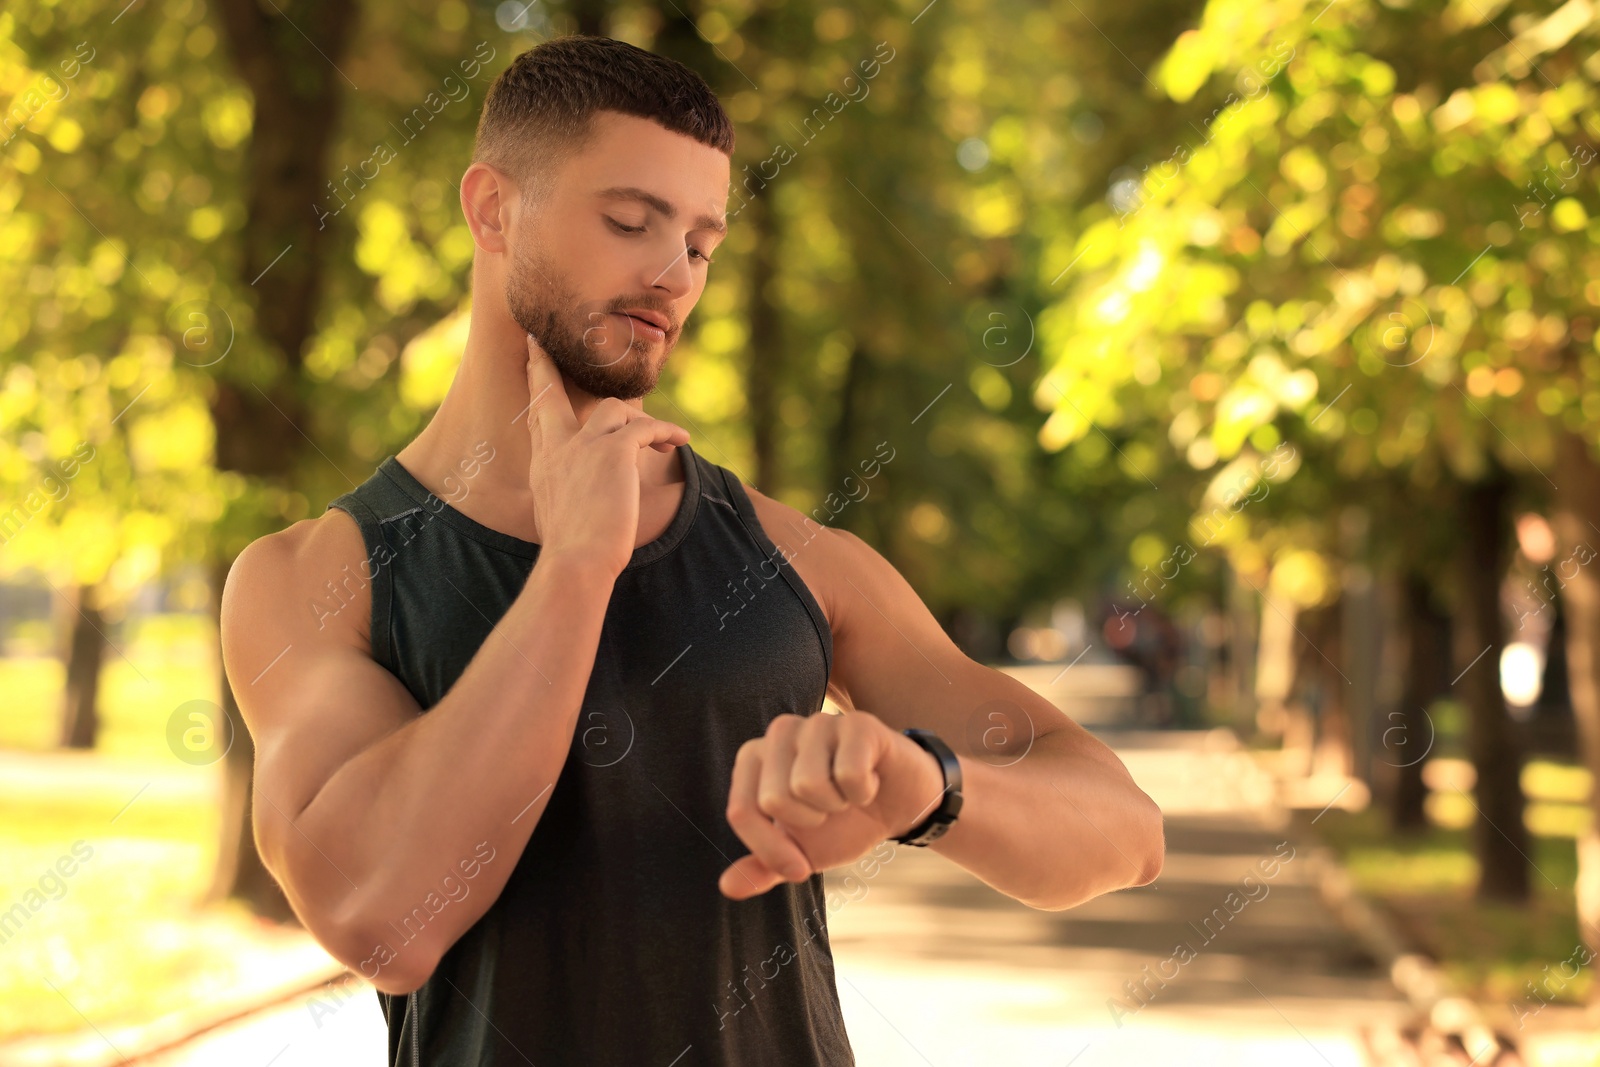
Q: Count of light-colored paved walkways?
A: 1